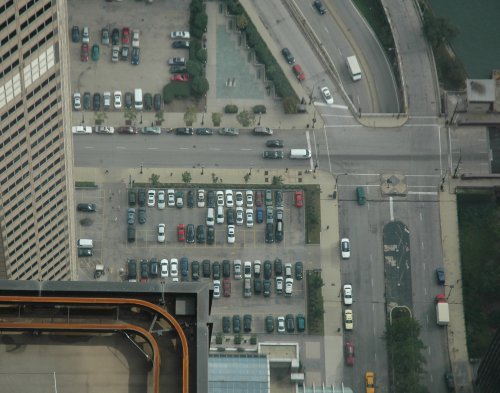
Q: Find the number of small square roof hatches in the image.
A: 1